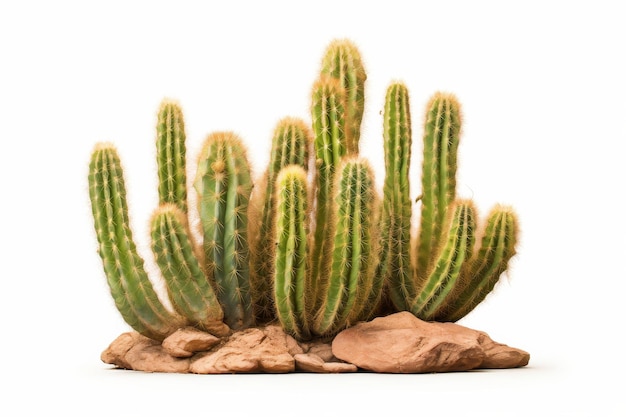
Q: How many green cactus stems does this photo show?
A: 13